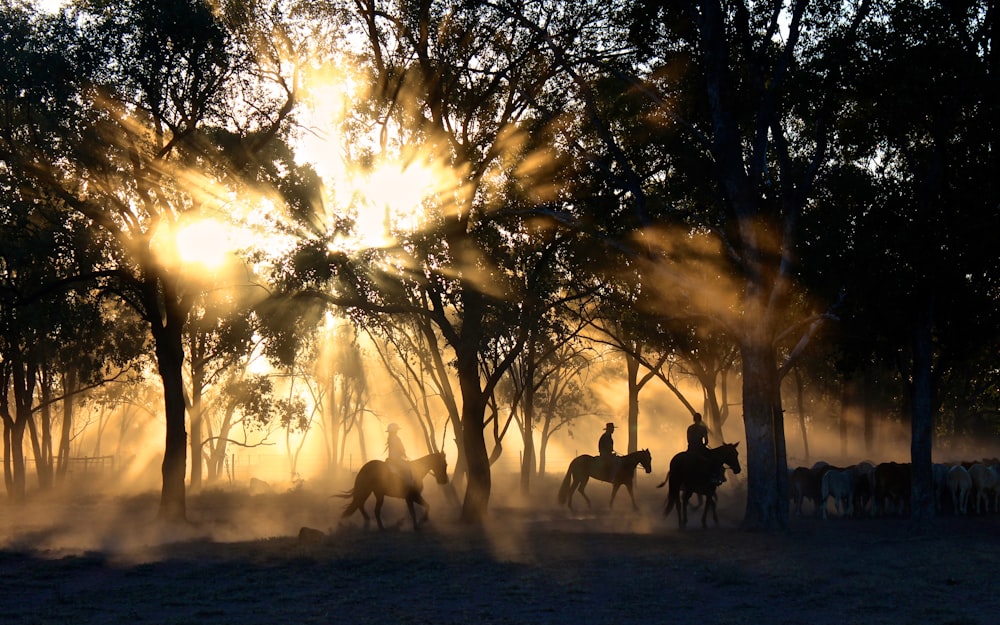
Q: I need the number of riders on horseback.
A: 3